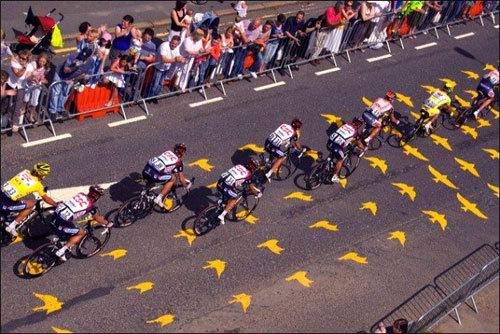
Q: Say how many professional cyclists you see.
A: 9